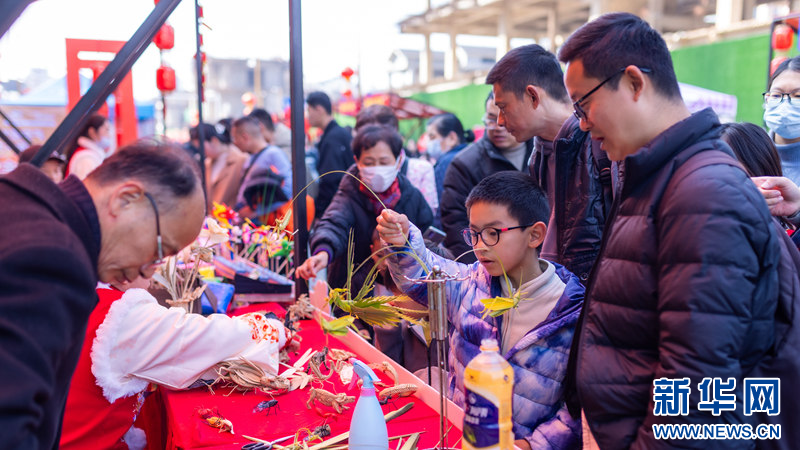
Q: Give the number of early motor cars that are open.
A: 0